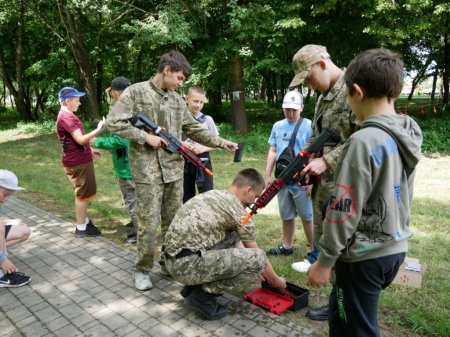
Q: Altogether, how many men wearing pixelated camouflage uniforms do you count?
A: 3